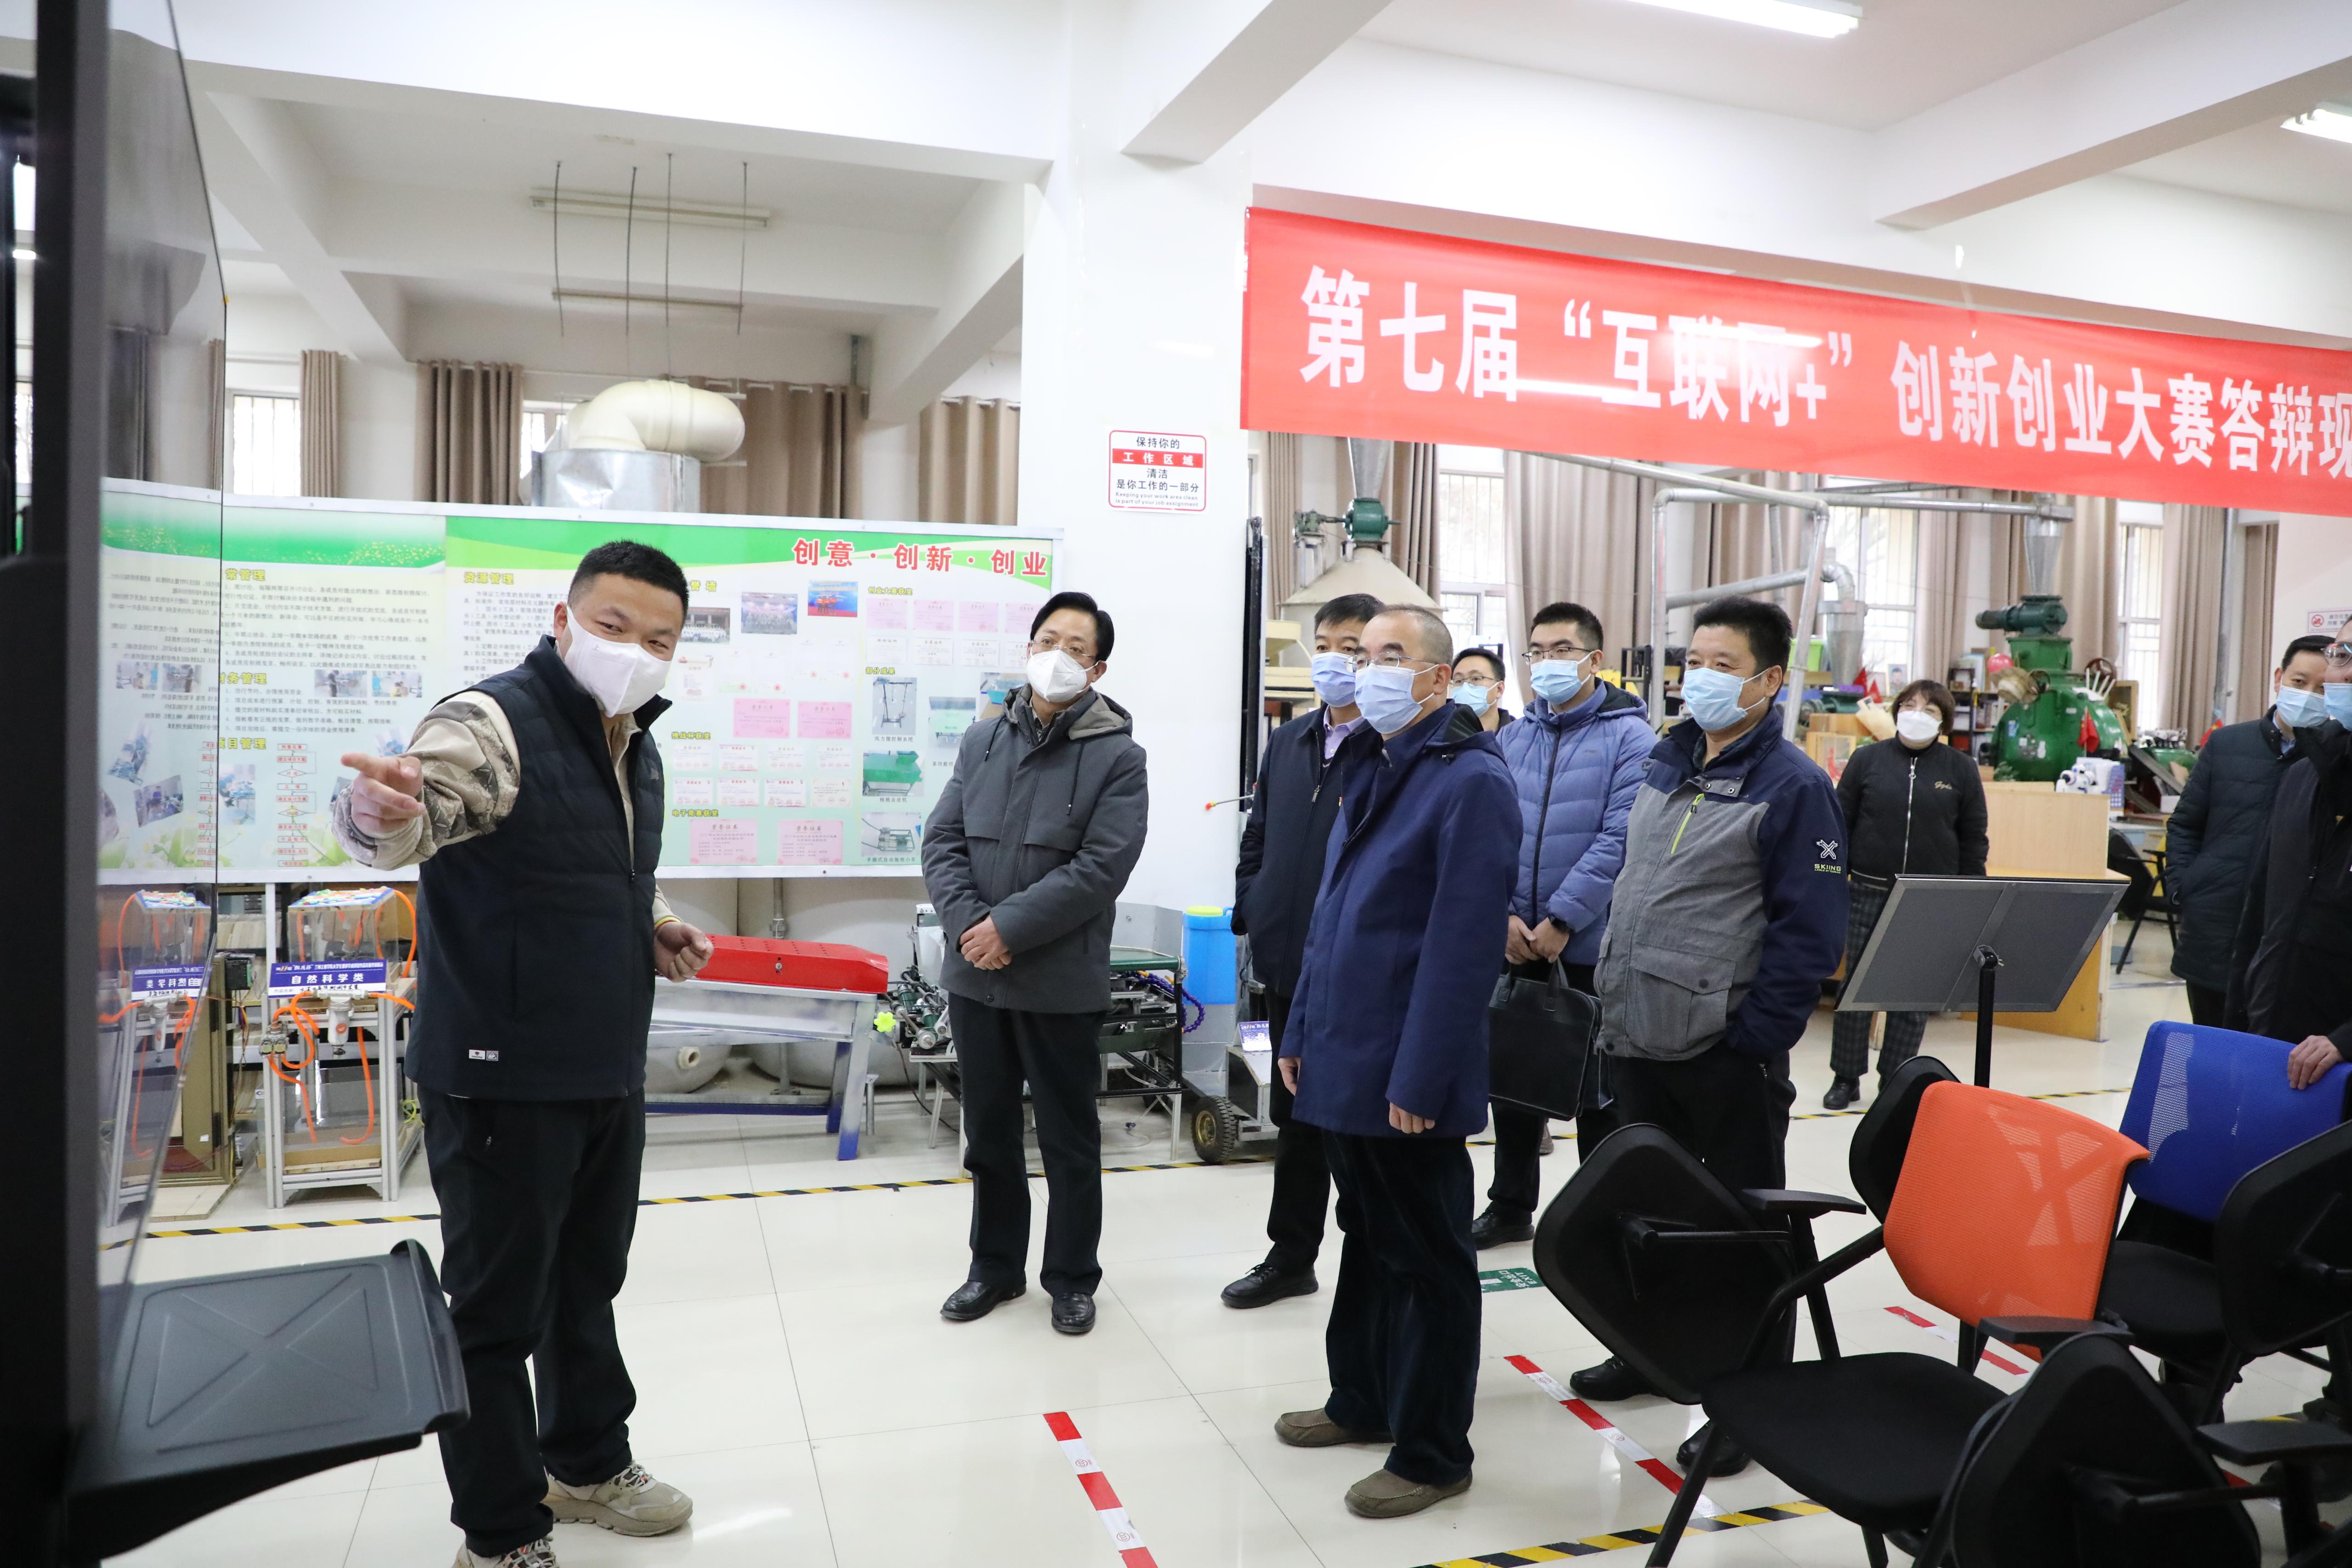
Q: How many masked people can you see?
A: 10